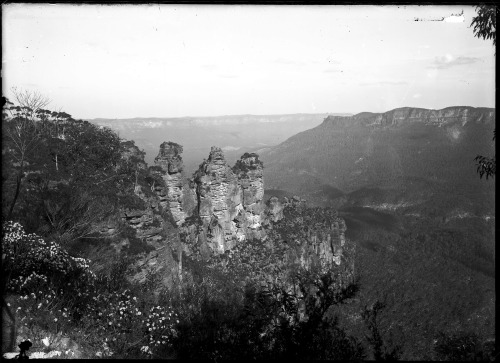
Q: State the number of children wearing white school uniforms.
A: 0